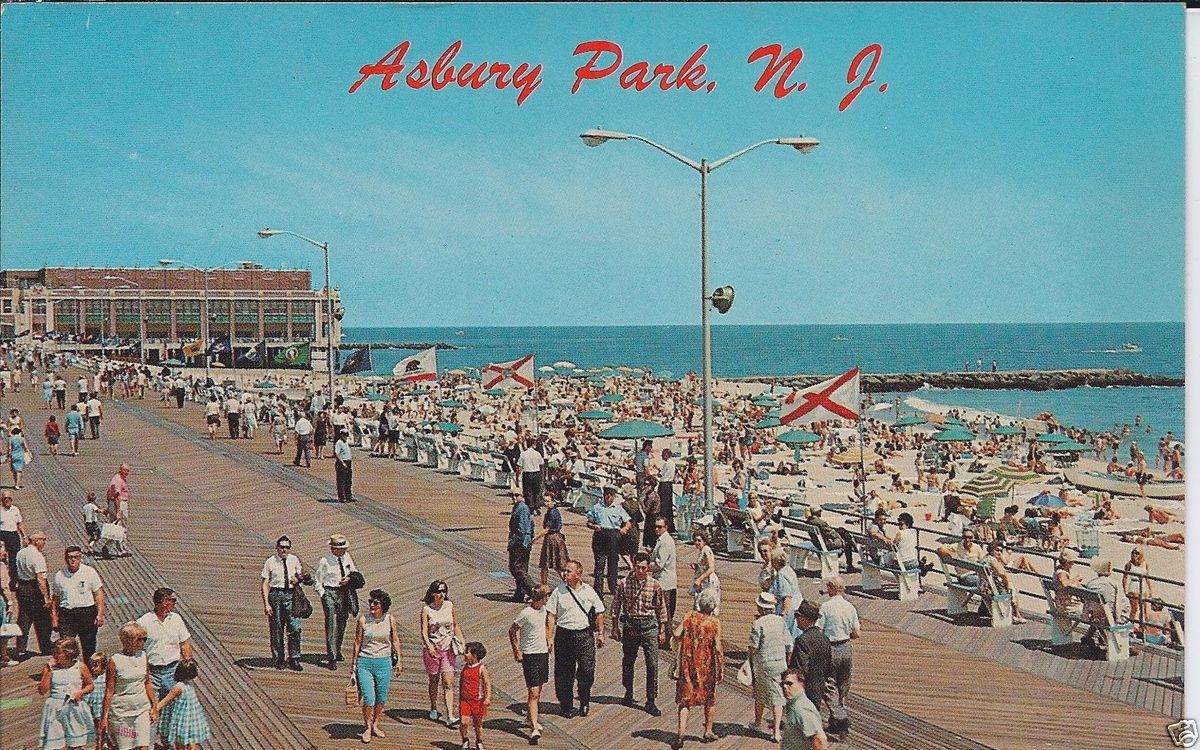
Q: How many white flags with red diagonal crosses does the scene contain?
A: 2